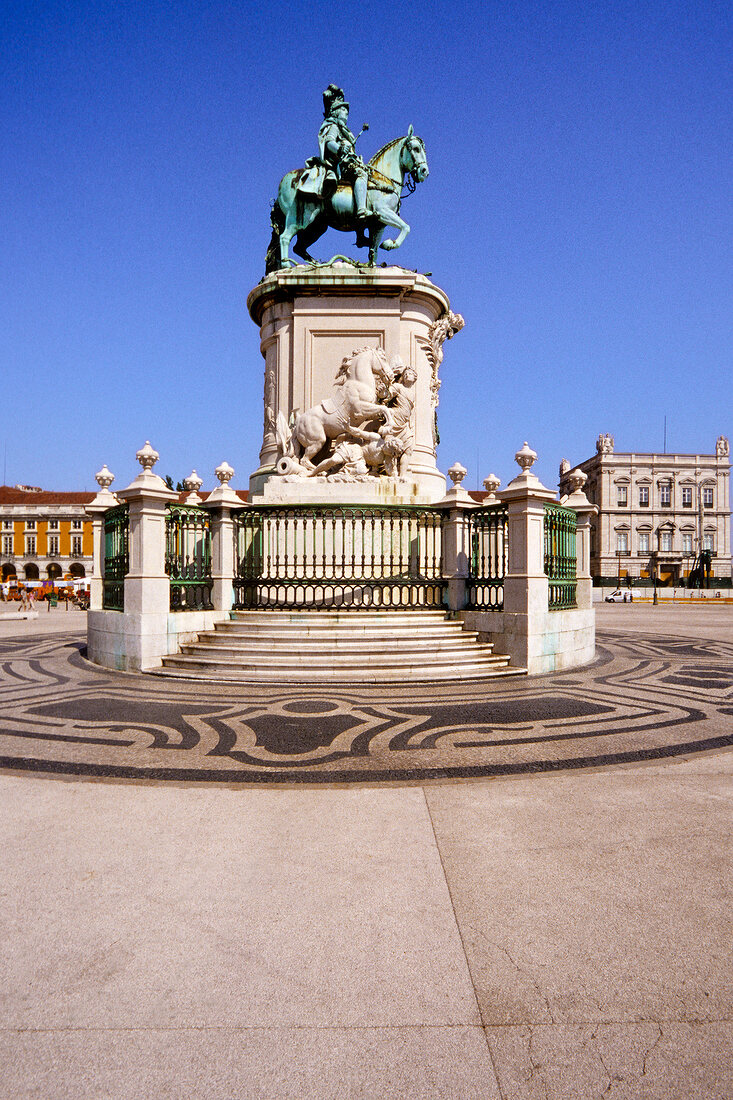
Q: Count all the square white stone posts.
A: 8